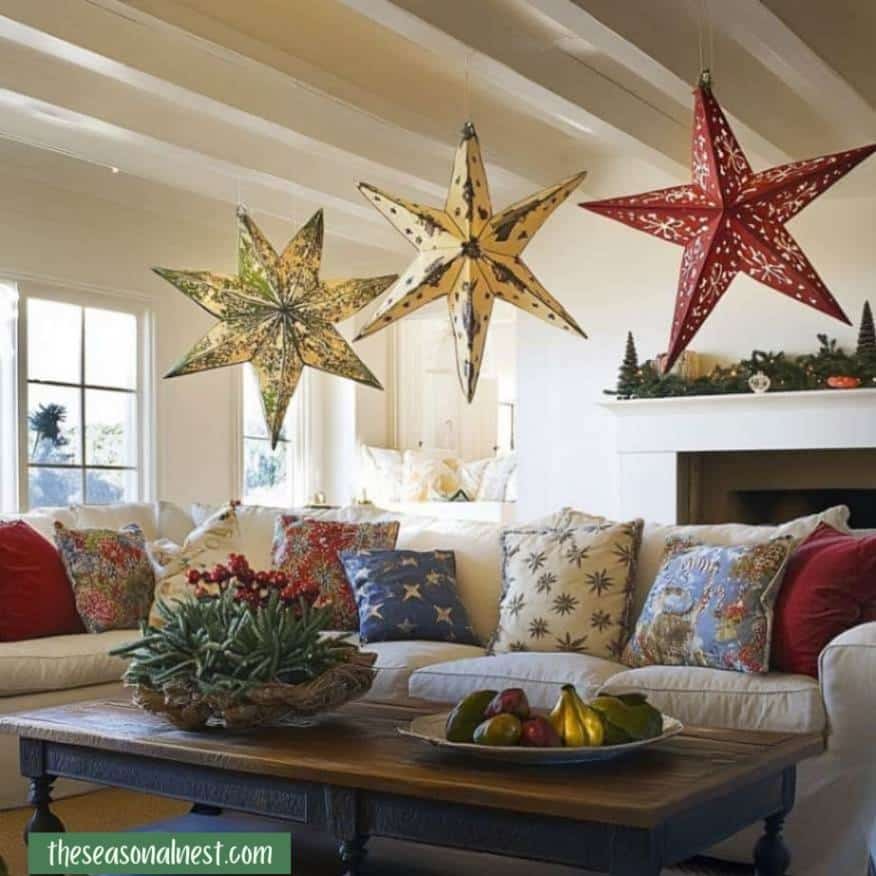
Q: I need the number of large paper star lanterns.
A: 3